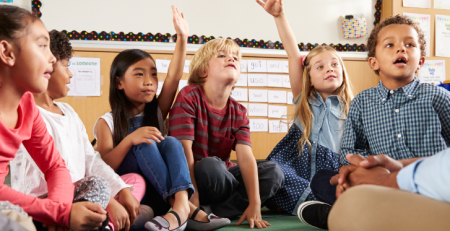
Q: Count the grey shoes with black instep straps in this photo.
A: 2